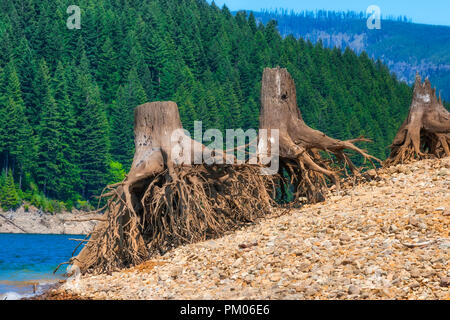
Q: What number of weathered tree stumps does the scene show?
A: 3